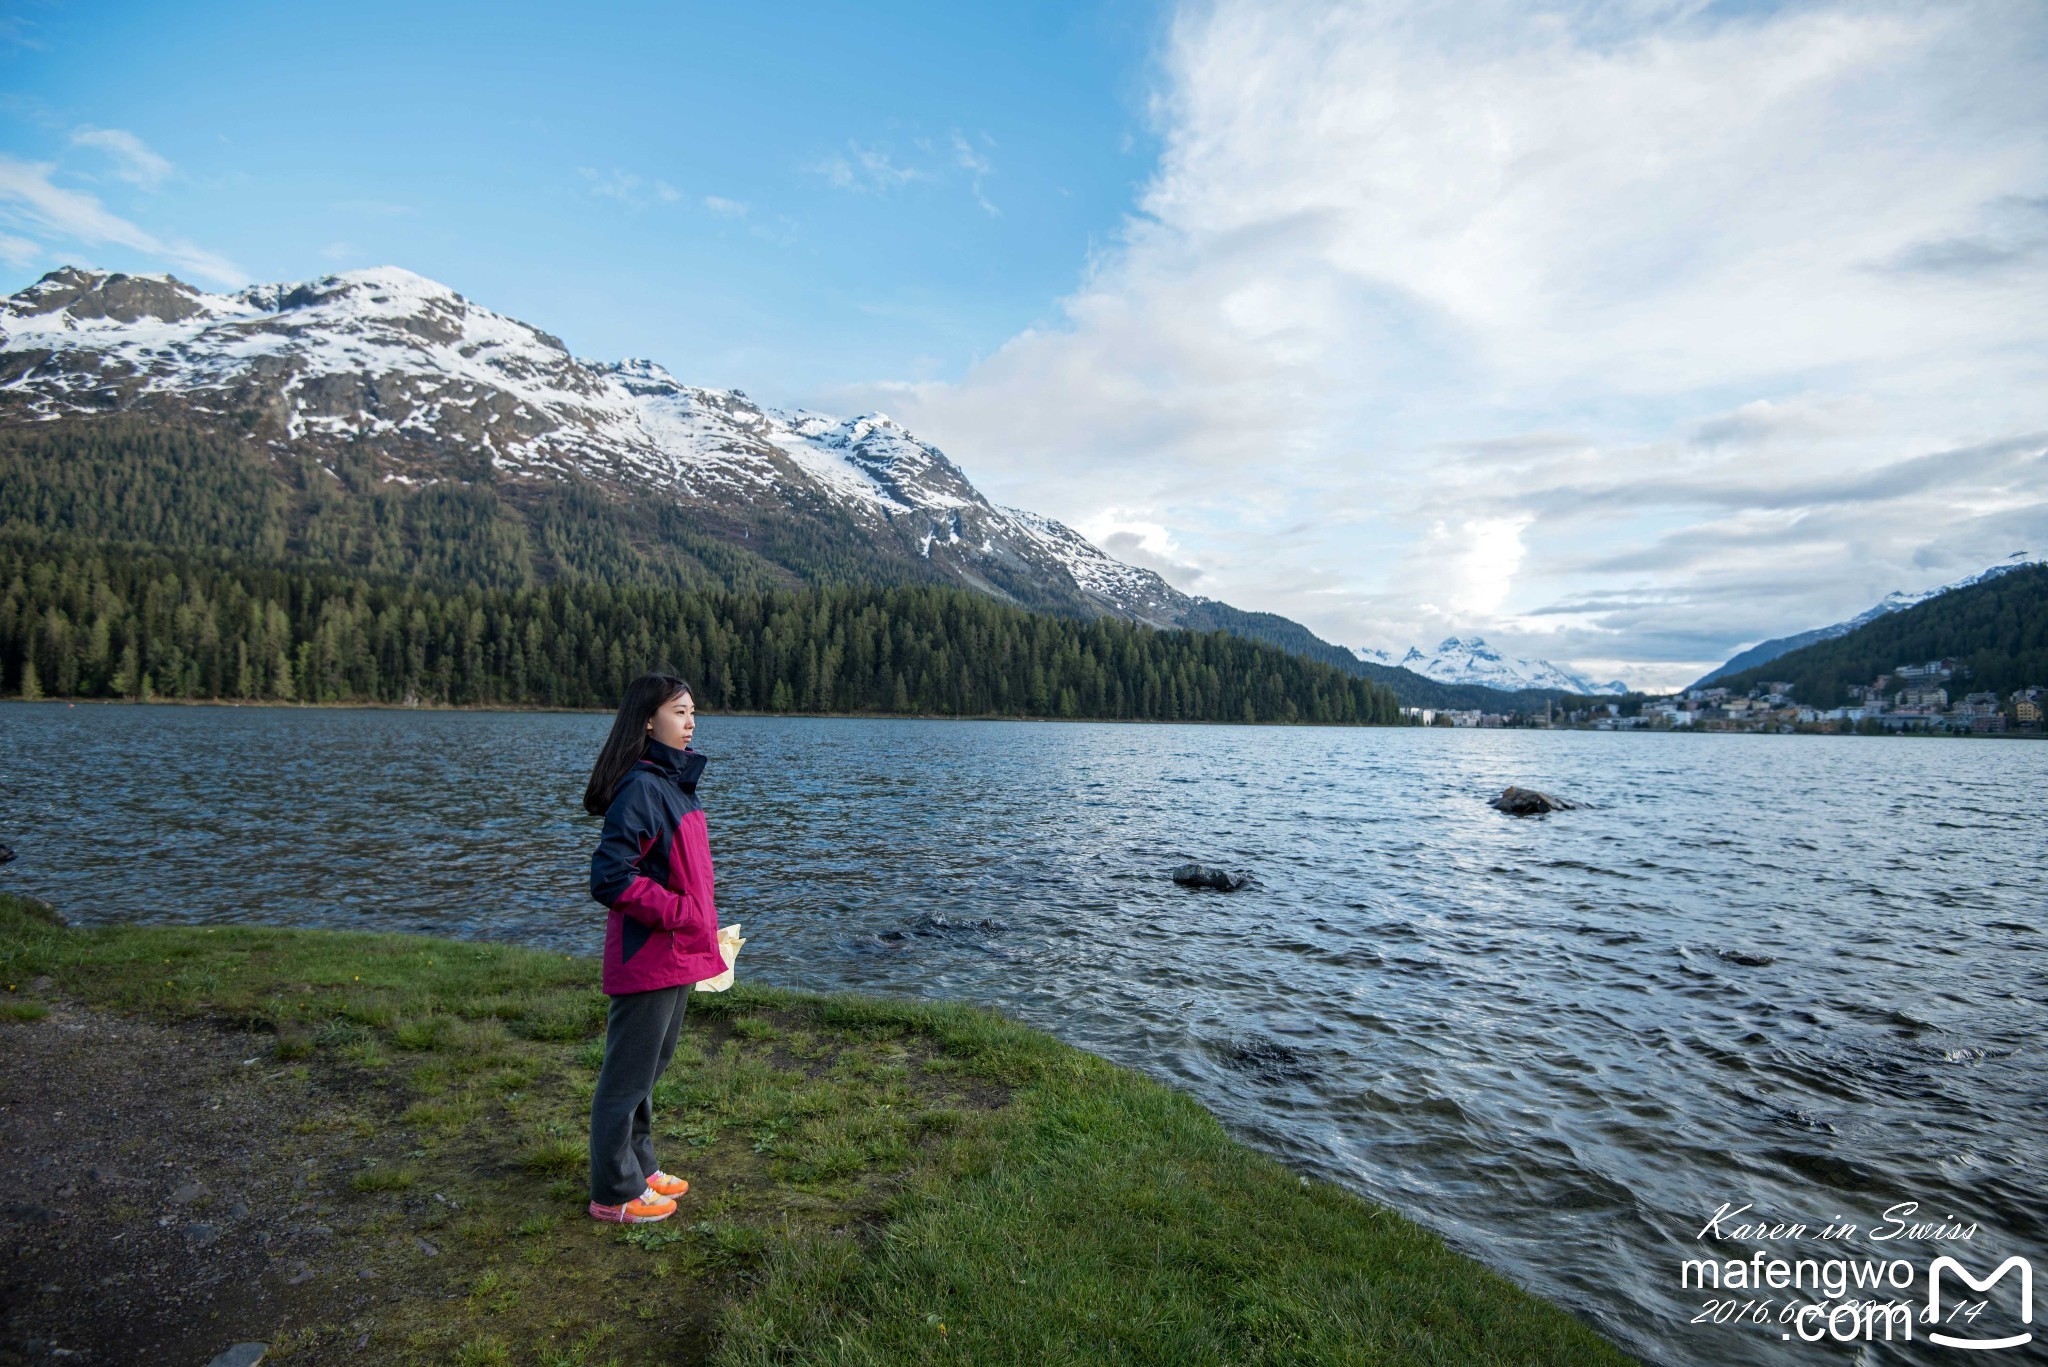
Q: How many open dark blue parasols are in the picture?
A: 0